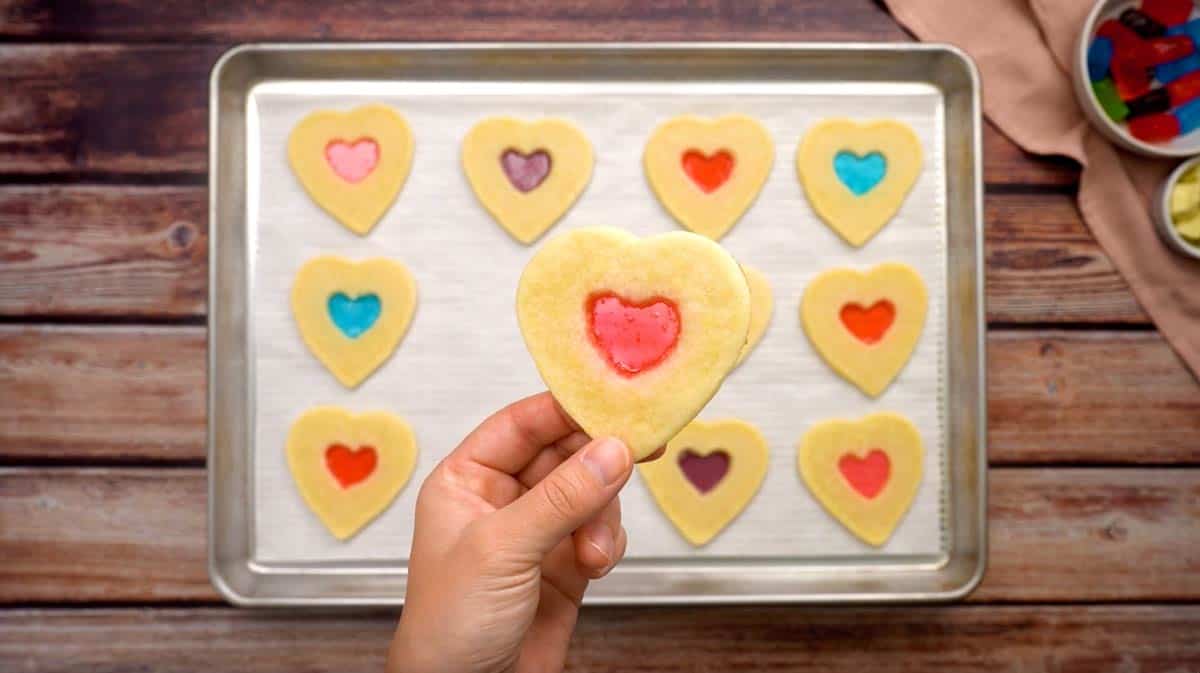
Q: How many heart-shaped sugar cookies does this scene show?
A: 11